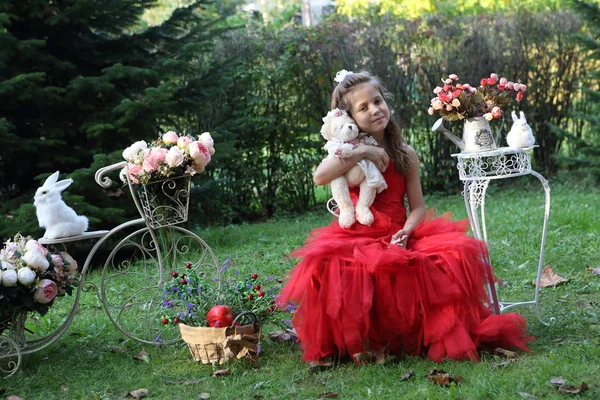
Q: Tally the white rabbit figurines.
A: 2